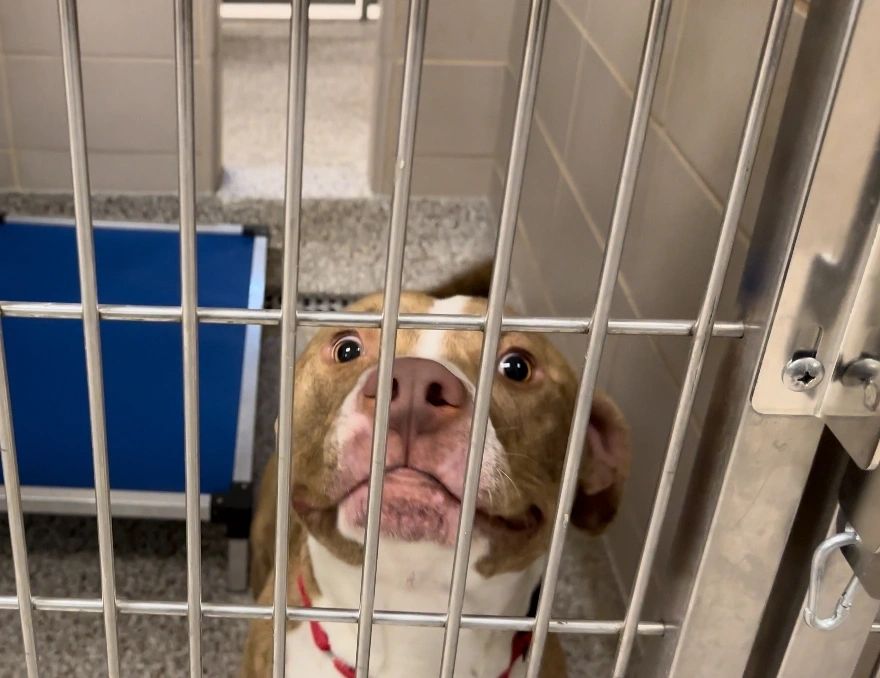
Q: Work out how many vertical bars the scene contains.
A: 8